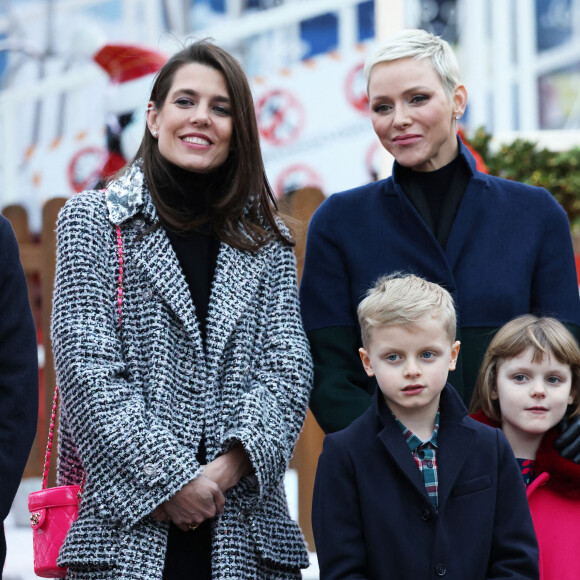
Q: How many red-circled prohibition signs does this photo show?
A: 5